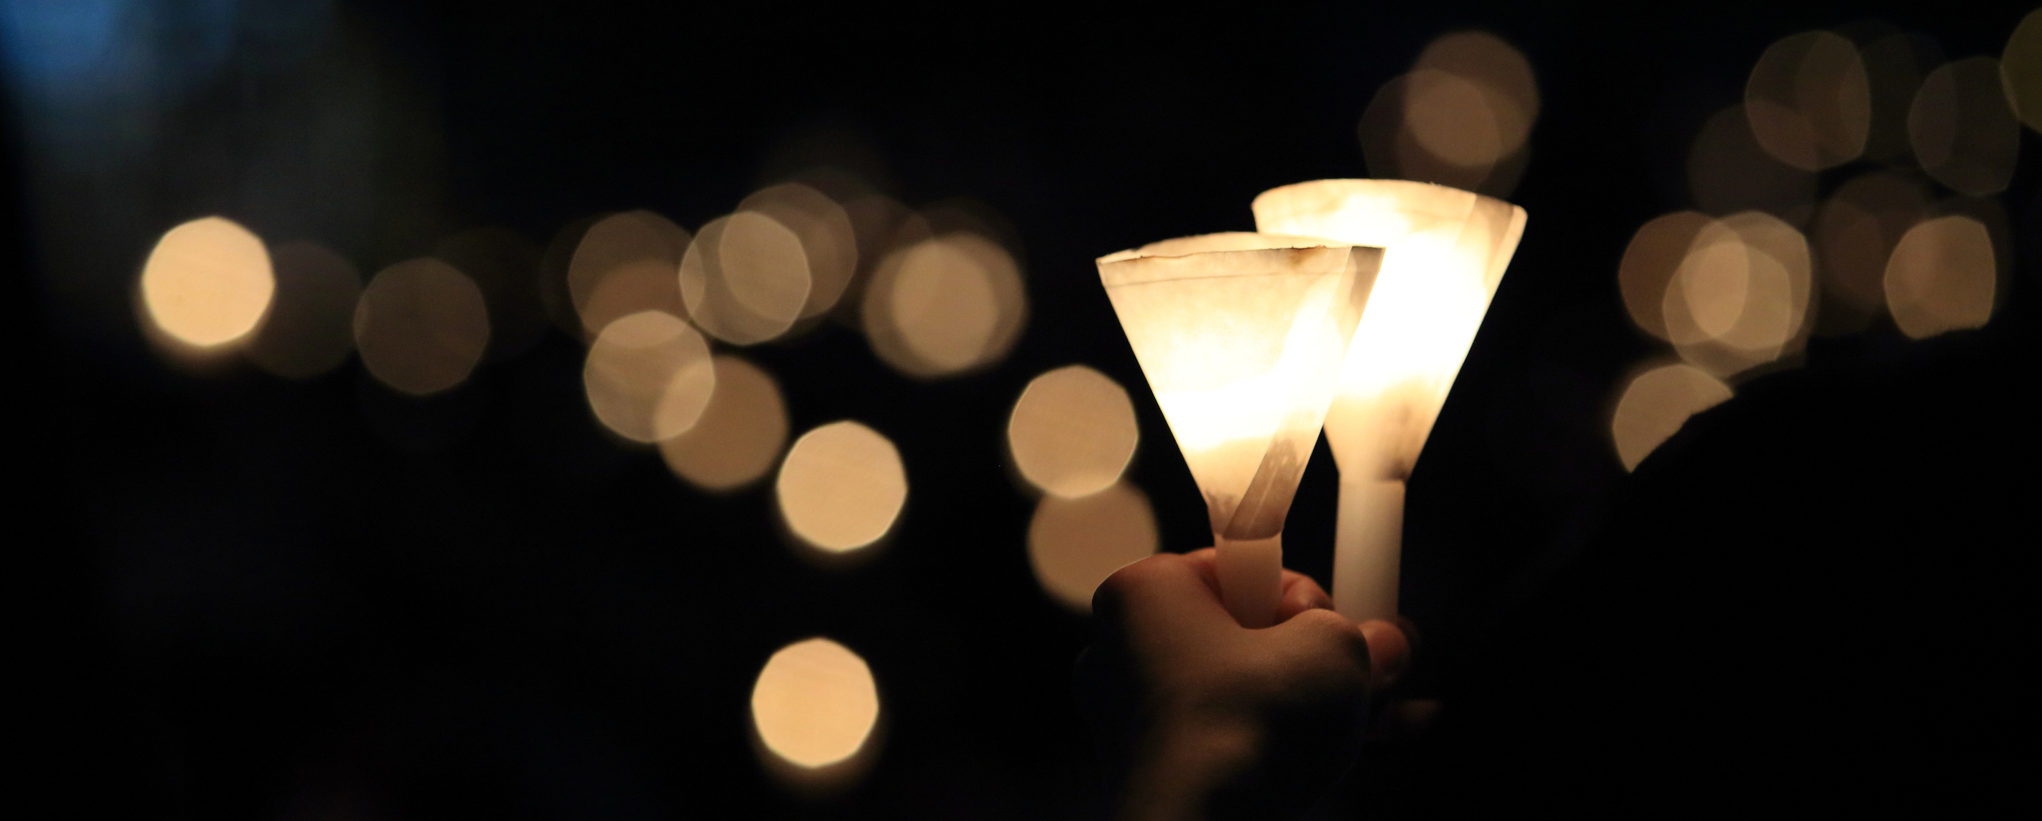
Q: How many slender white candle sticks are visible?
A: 2